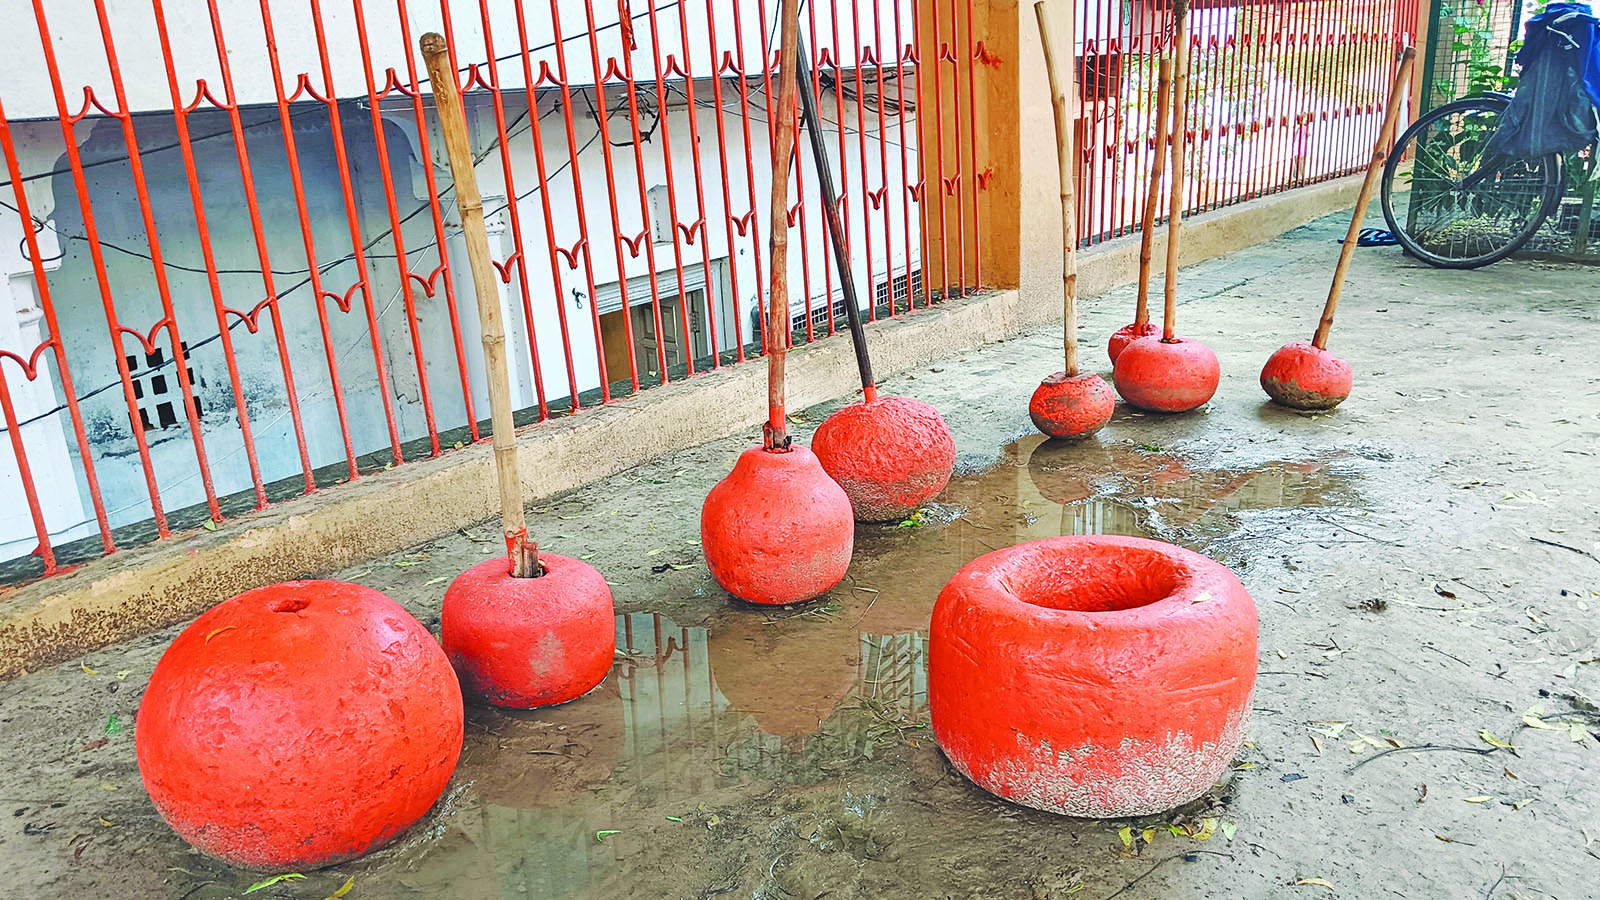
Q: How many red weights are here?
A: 9